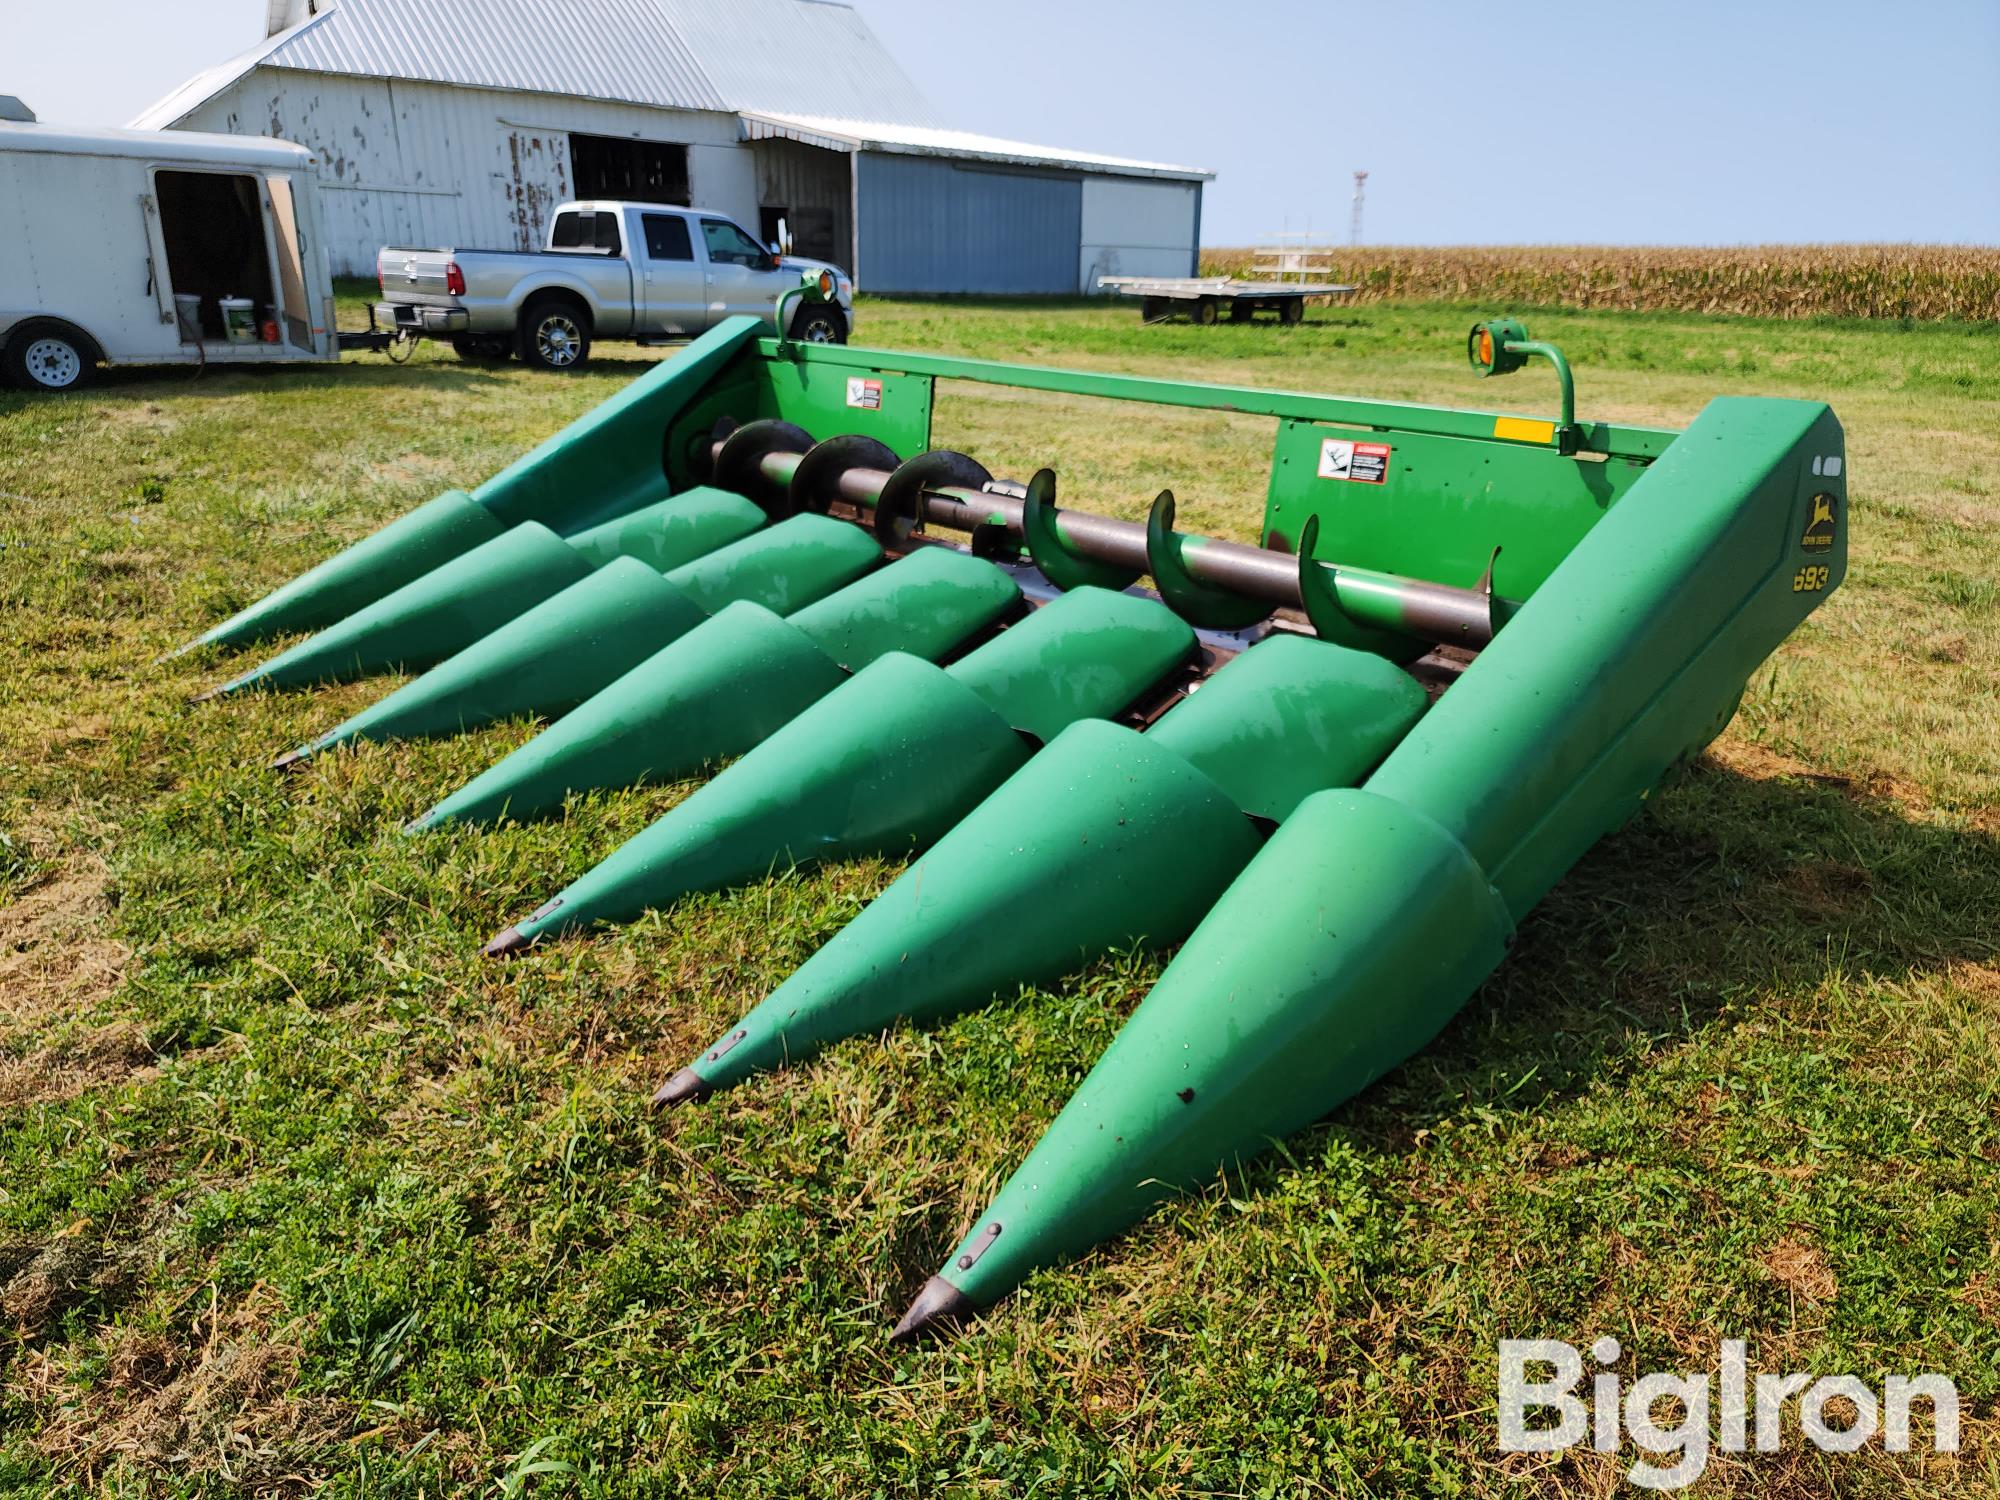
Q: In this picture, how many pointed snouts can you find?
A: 7